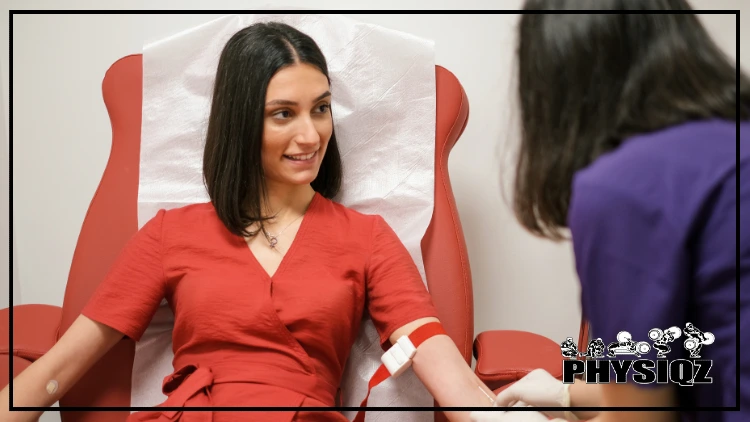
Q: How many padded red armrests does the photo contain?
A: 2